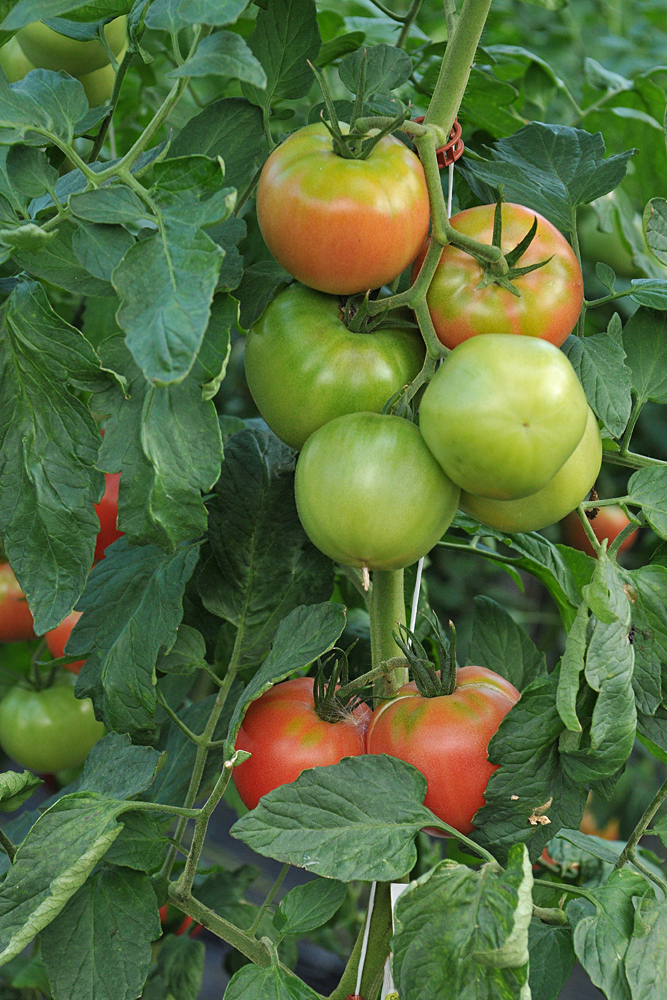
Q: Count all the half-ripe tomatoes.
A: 2